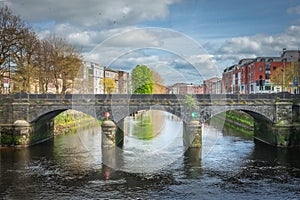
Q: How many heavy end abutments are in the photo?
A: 2